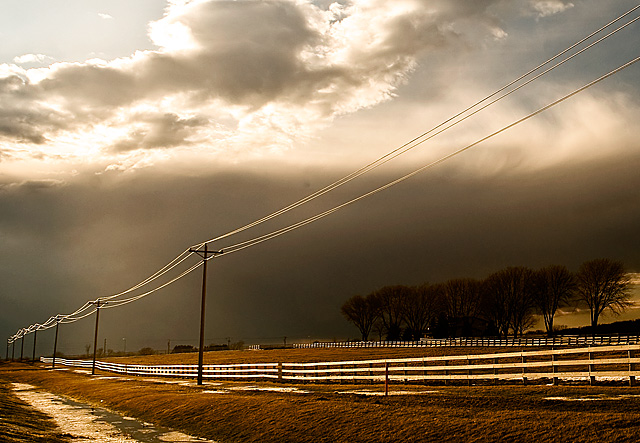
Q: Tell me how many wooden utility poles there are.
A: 7